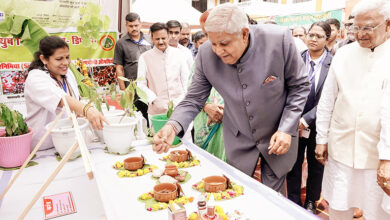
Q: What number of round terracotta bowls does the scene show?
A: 4